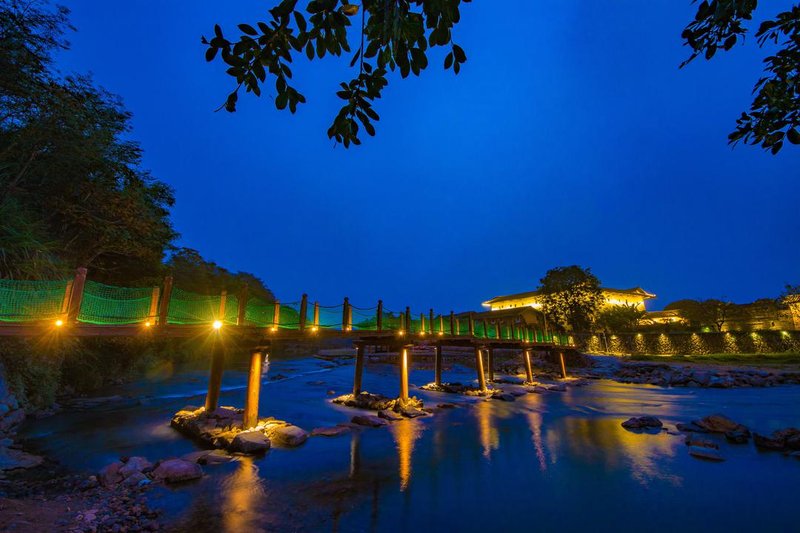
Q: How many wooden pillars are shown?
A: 9